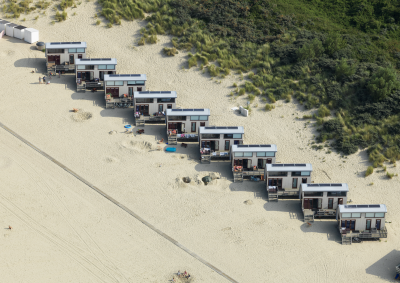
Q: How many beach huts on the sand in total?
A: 10